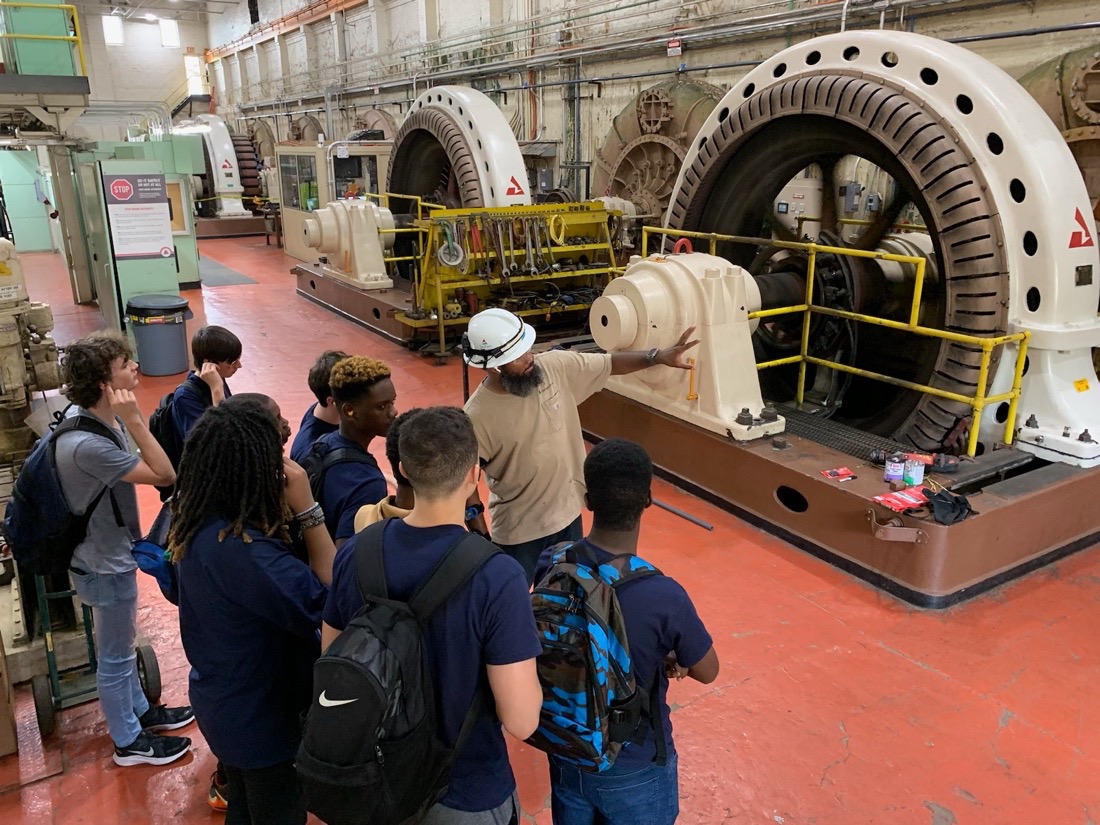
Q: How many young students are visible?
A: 9